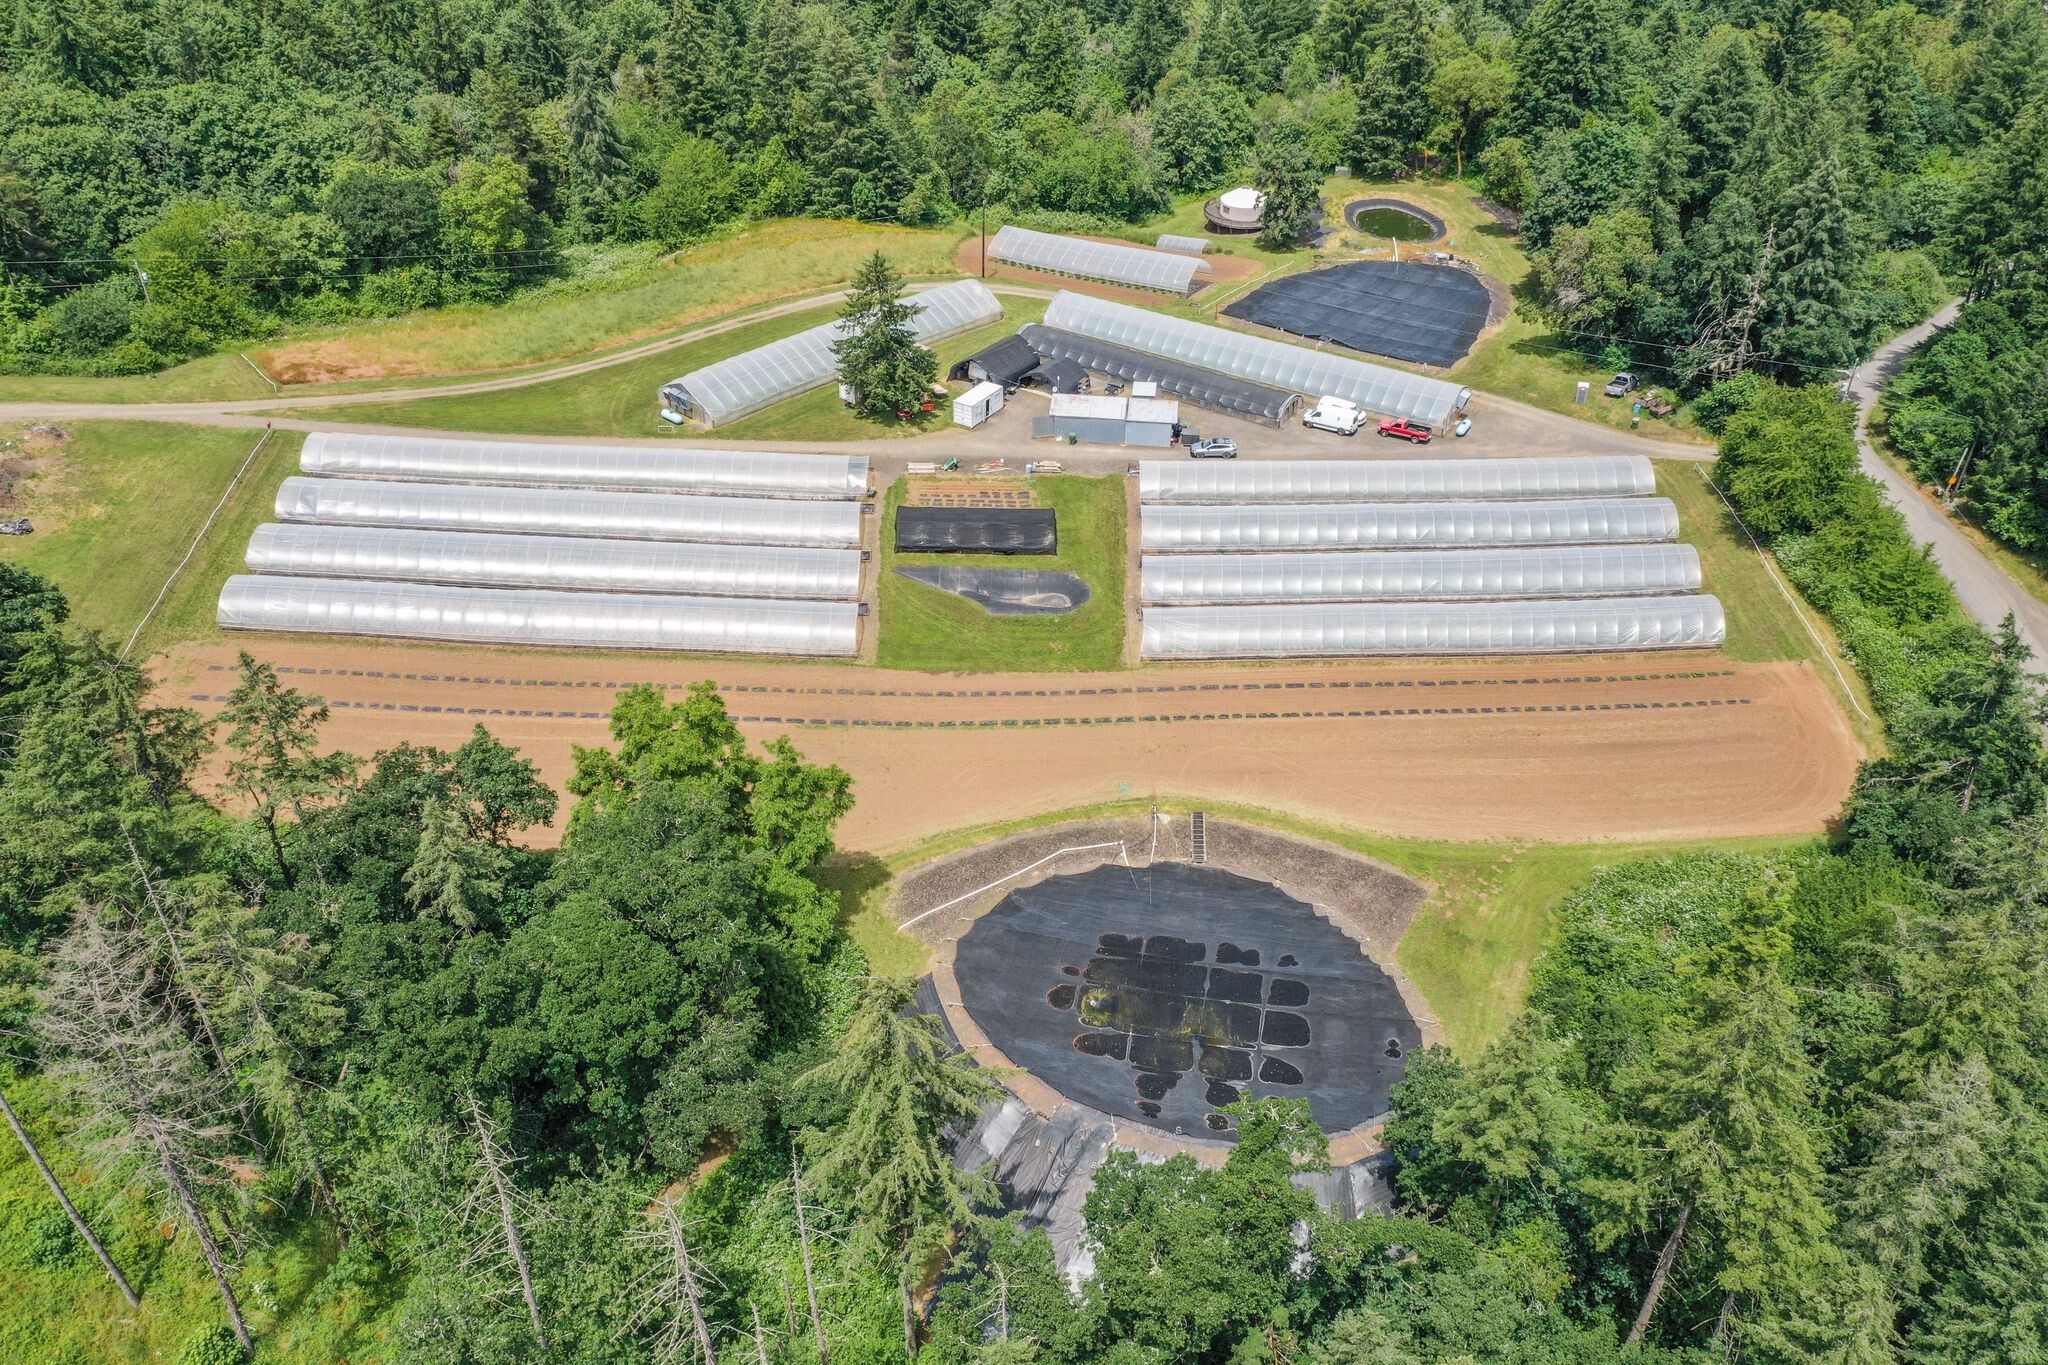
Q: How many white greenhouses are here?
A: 12